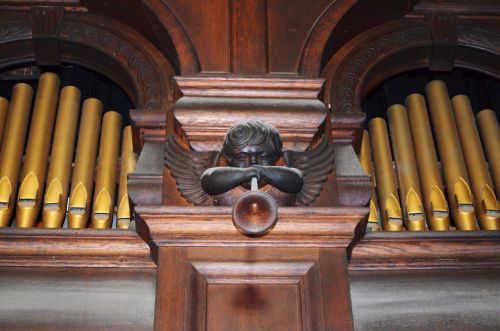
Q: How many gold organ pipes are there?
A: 14